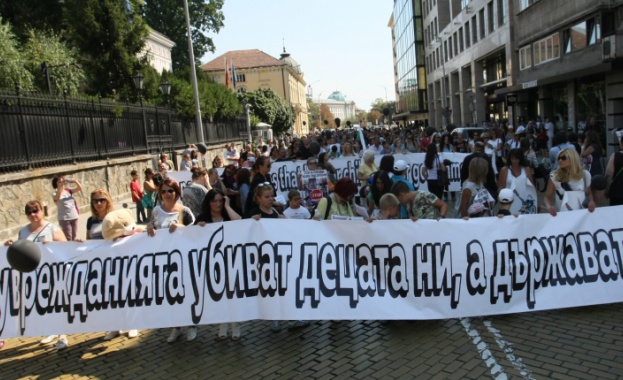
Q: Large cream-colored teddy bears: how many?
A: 1